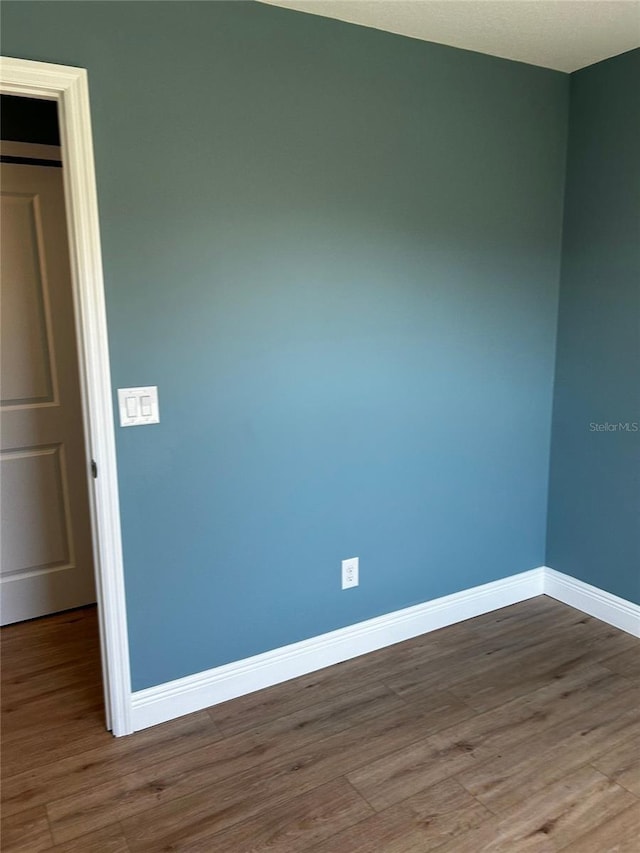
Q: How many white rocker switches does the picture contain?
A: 2